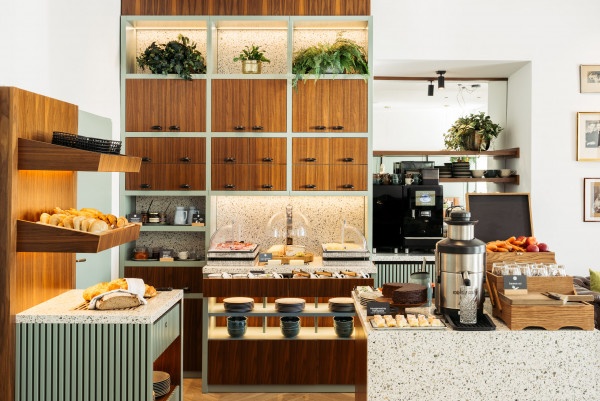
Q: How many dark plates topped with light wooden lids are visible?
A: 3